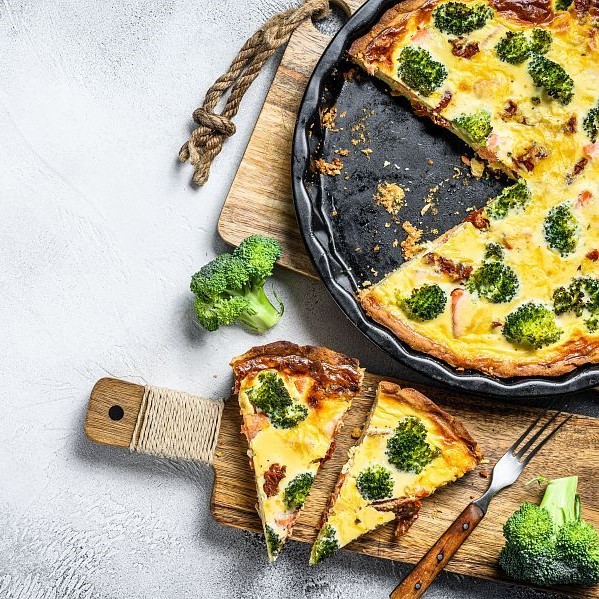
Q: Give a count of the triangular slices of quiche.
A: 2